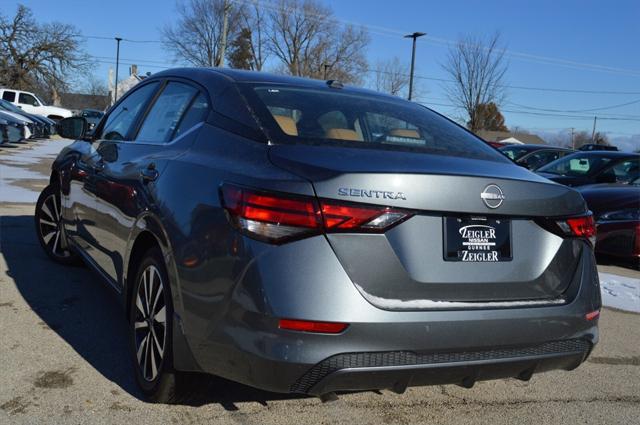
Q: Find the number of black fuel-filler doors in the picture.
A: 0